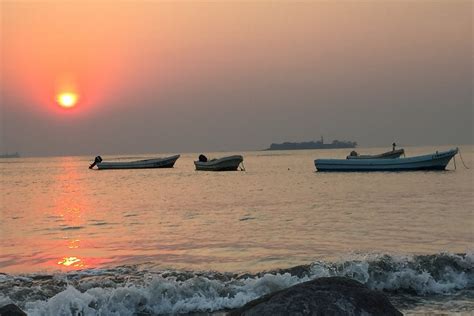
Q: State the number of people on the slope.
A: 0